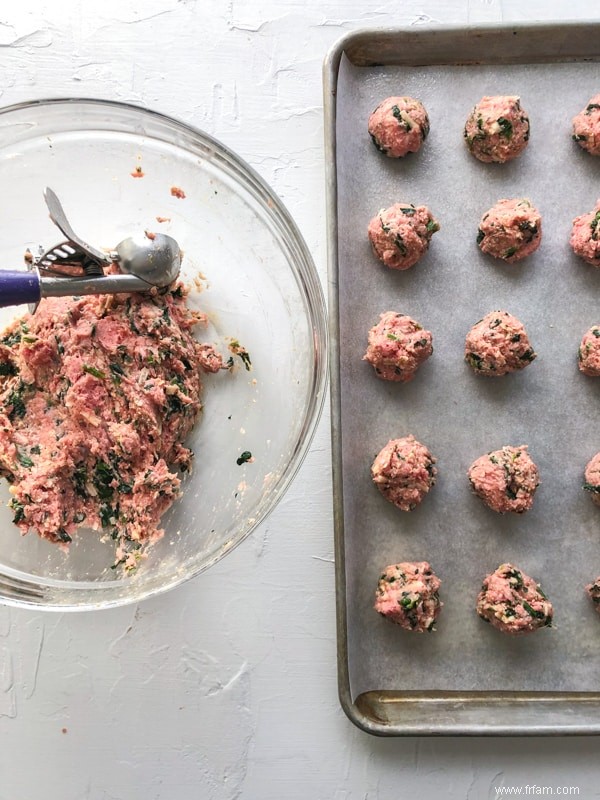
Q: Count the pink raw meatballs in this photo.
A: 15